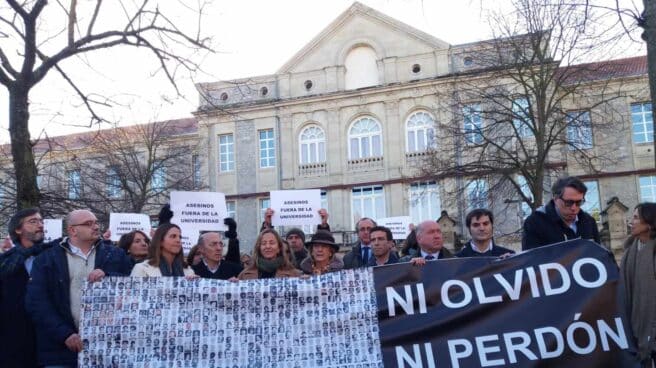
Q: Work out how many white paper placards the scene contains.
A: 6